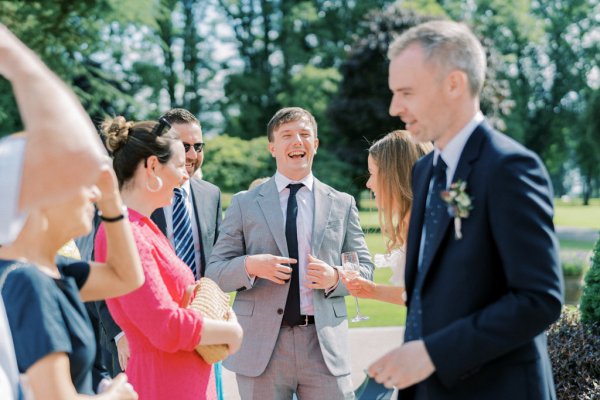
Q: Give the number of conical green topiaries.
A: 1